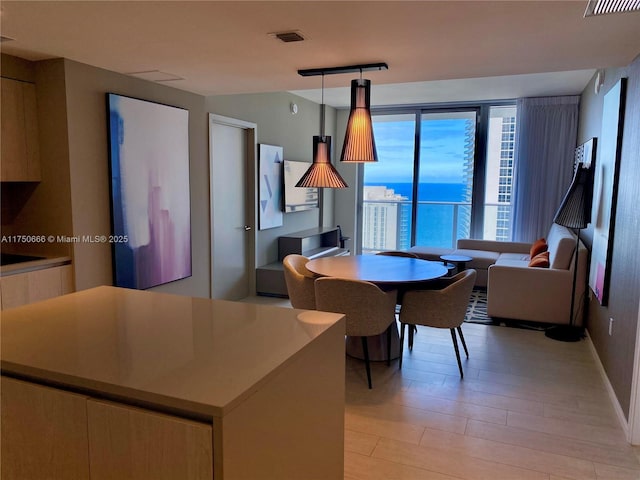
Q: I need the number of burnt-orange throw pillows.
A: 2